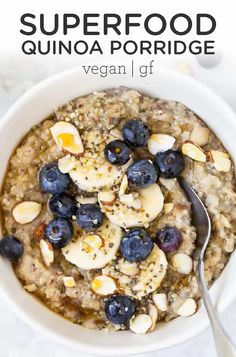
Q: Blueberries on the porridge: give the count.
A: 12